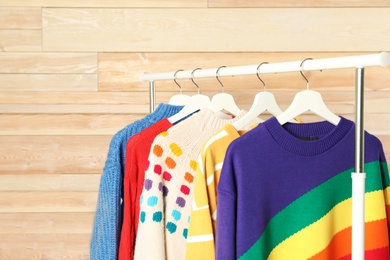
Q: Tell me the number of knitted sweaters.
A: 5